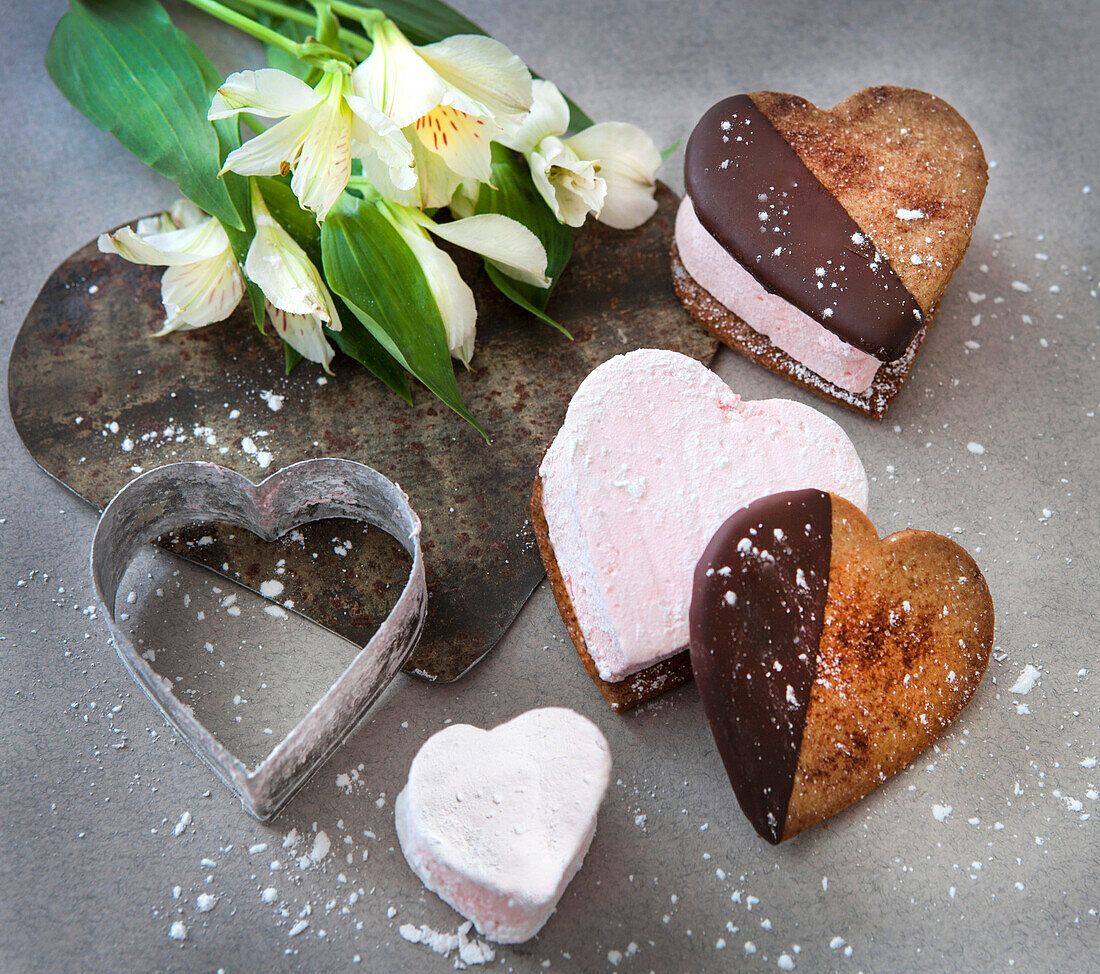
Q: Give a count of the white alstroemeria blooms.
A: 6